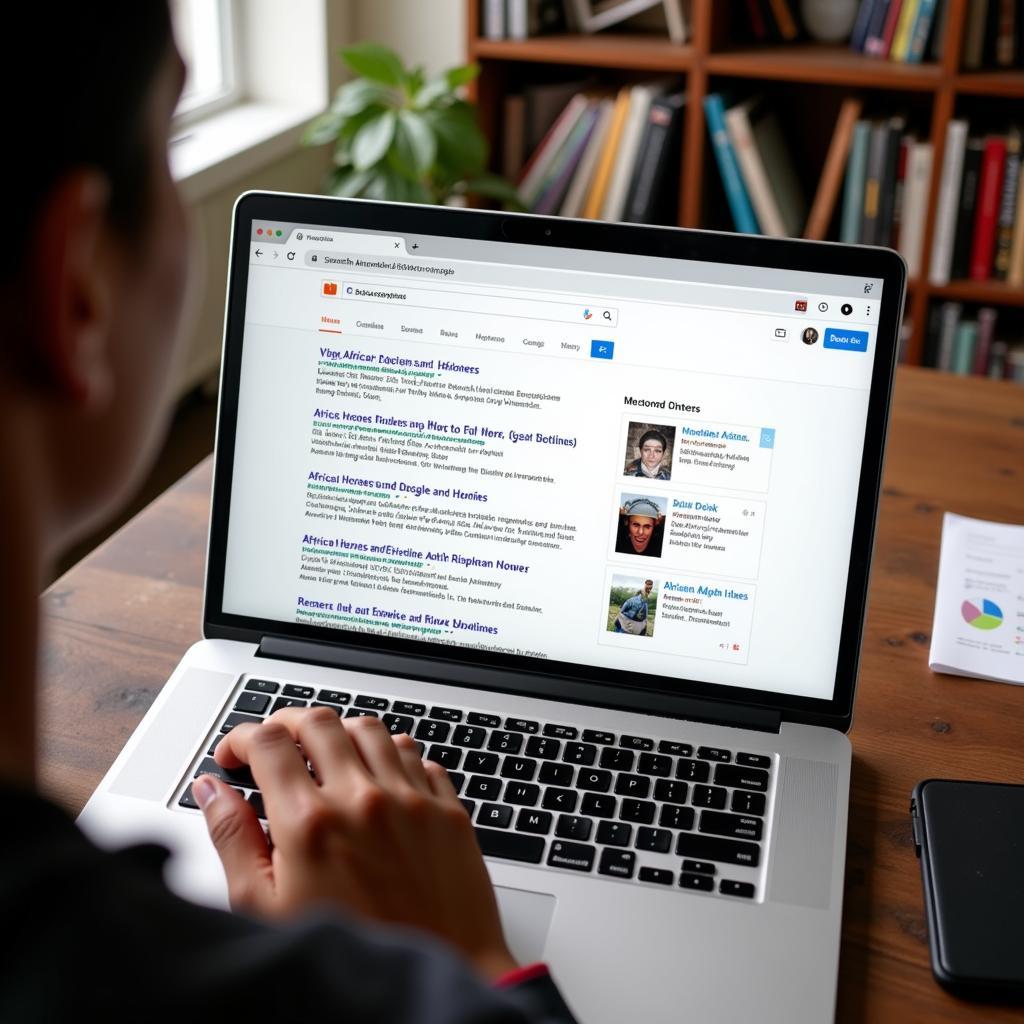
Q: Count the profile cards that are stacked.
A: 3